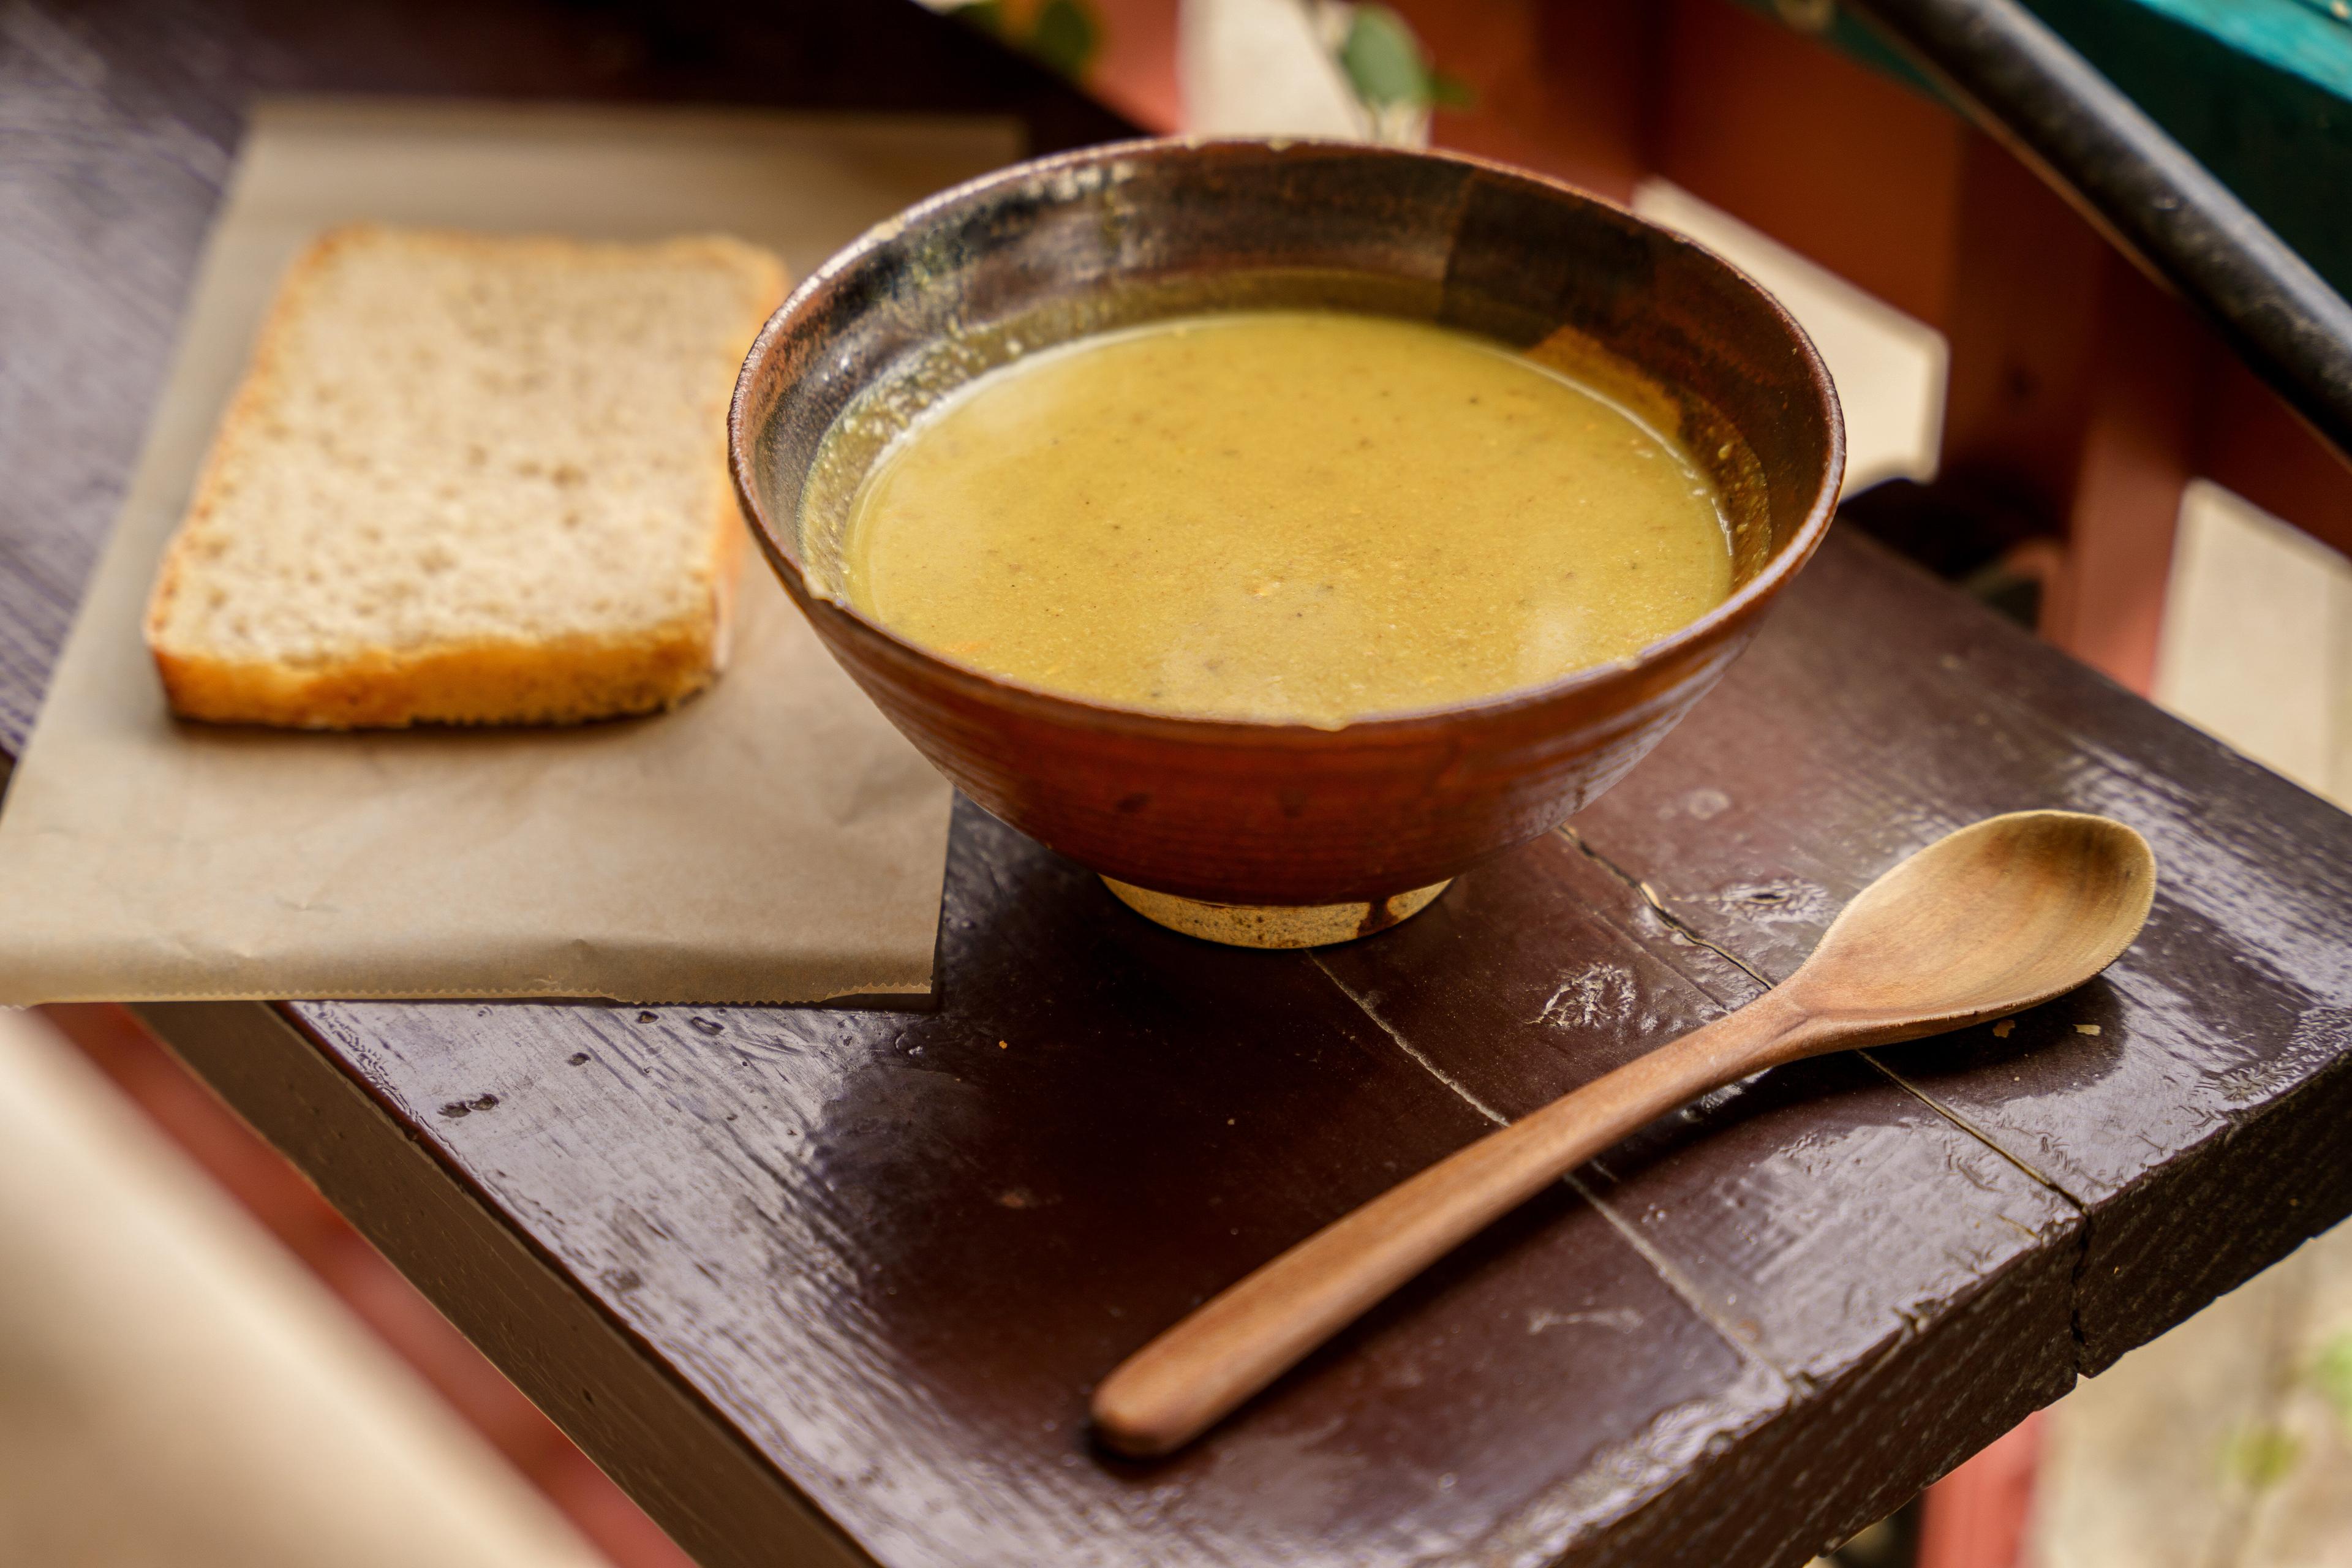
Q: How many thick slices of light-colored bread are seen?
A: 1